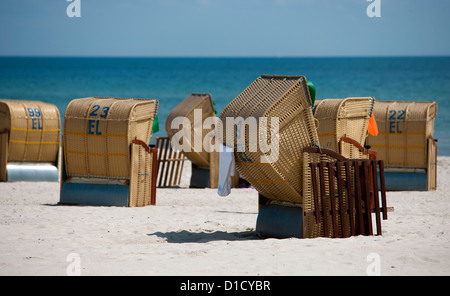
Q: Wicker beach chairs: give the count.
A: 6